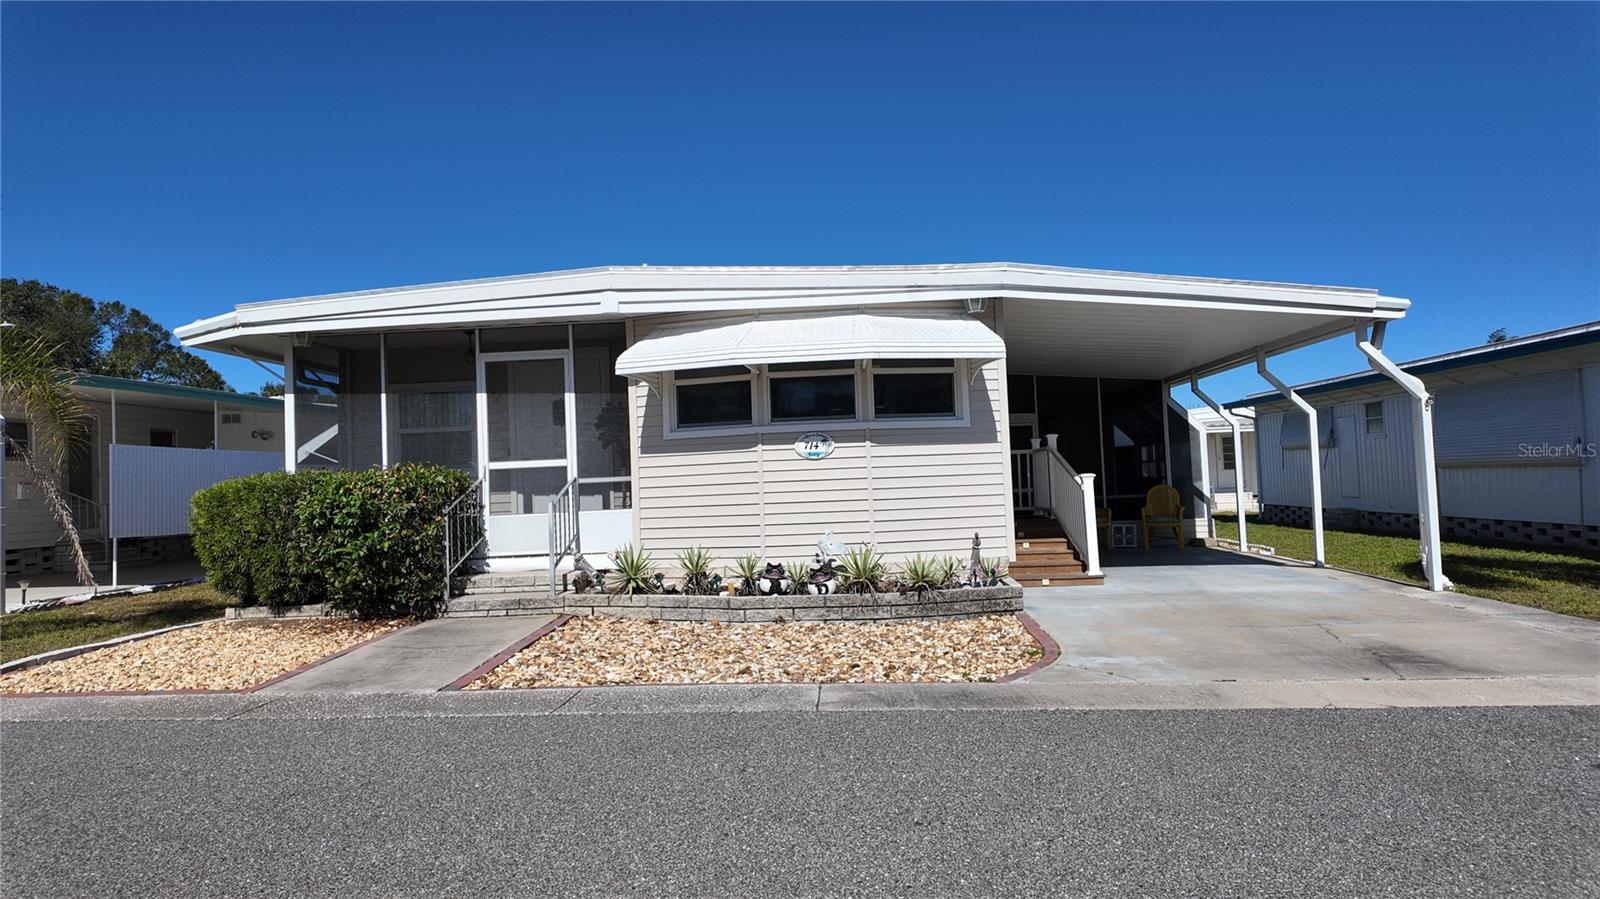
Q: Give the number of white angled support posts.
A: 4